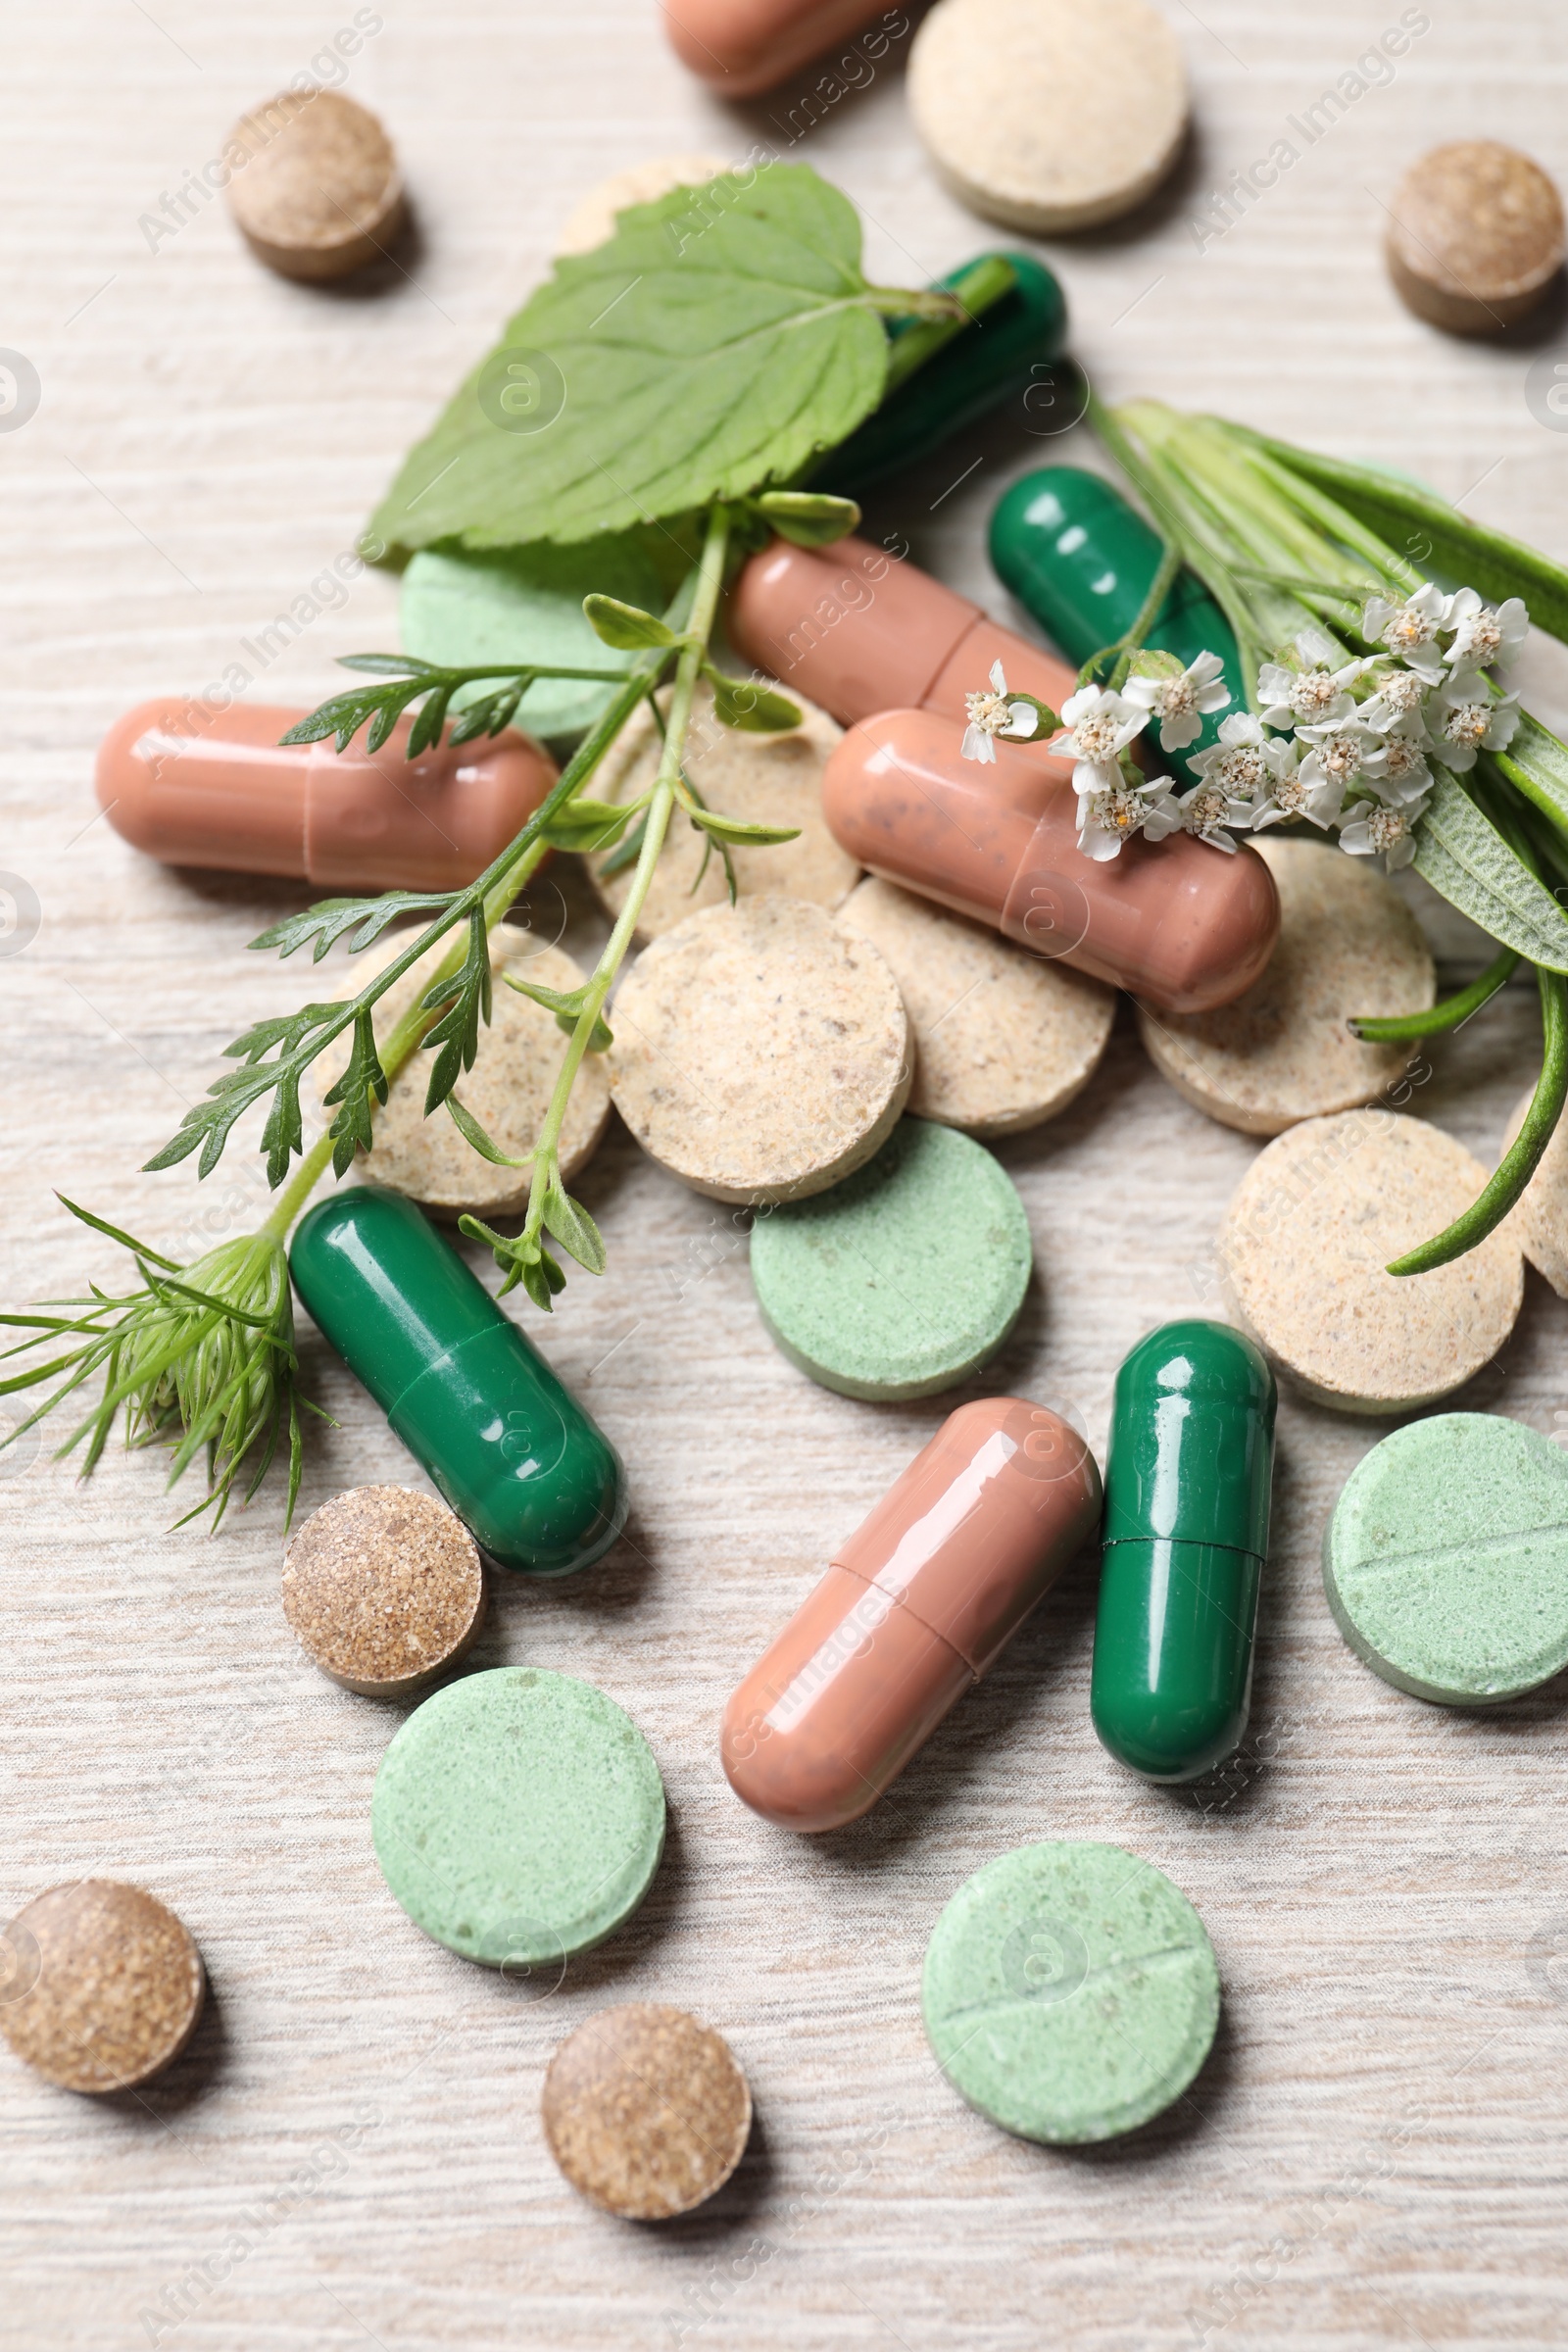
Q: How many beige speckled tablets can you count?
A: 9